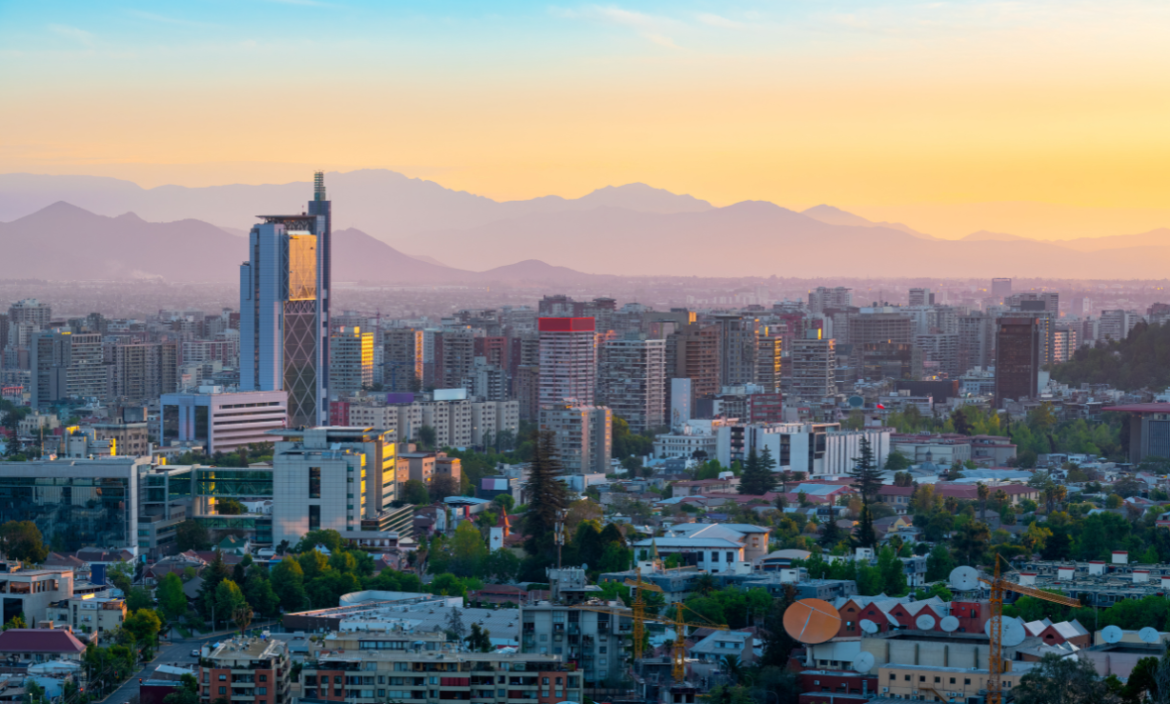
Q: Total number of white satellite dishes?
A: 9